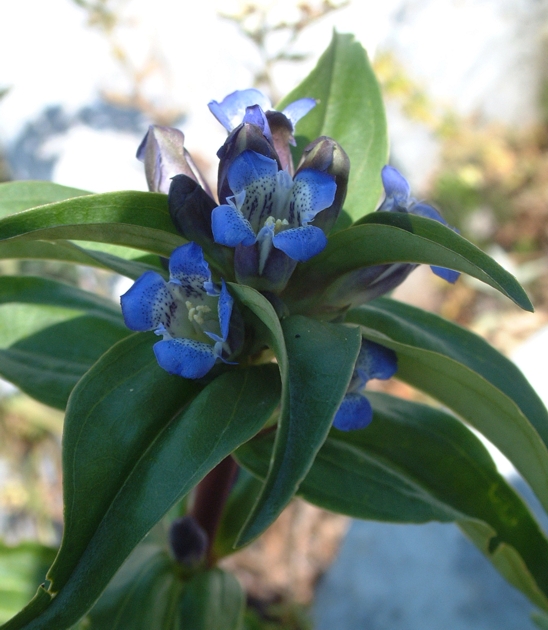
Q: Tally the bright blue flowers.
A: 5